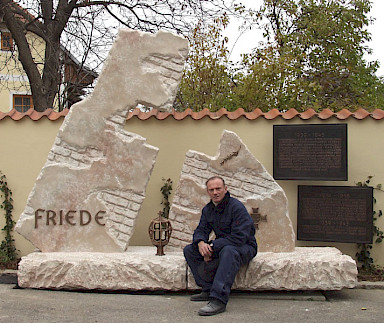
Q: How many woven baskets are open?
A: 0